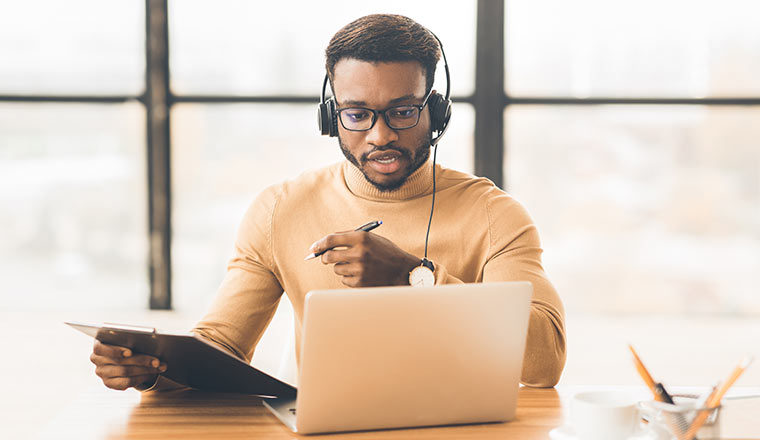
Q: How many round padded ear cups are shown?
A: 2